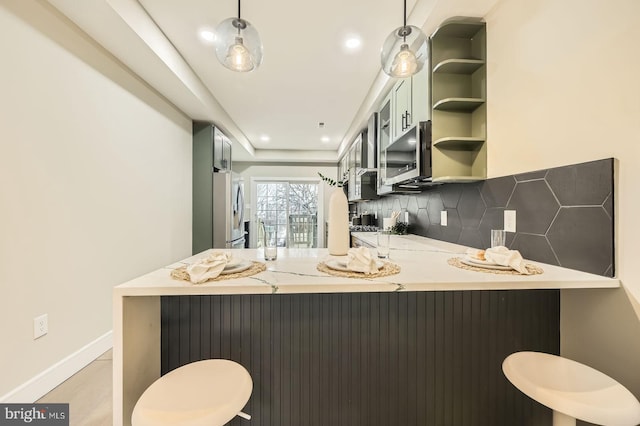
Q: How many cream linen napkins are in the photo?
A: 3